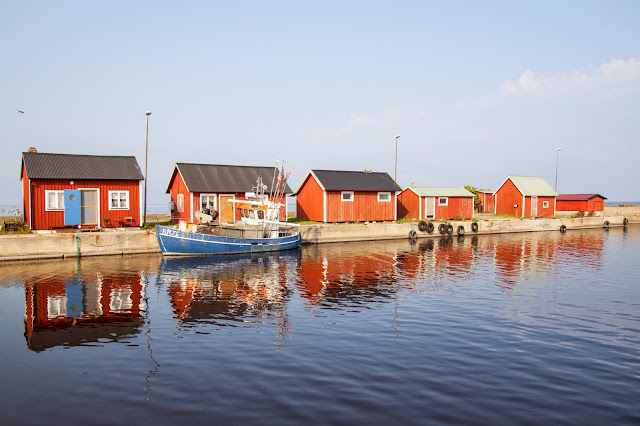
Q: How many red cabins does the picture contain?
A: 7